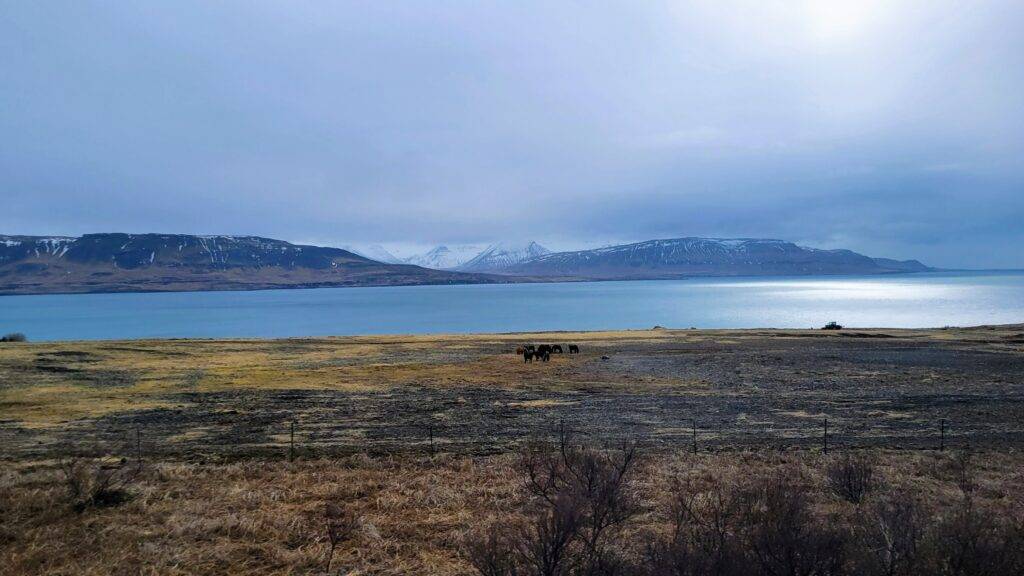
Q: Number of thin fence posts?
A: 7